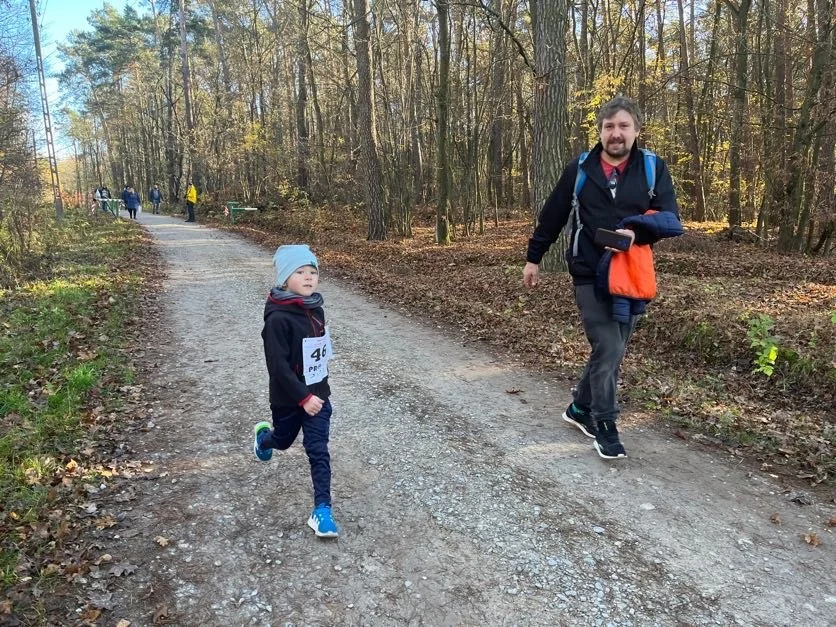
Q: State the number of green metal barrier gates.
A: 2